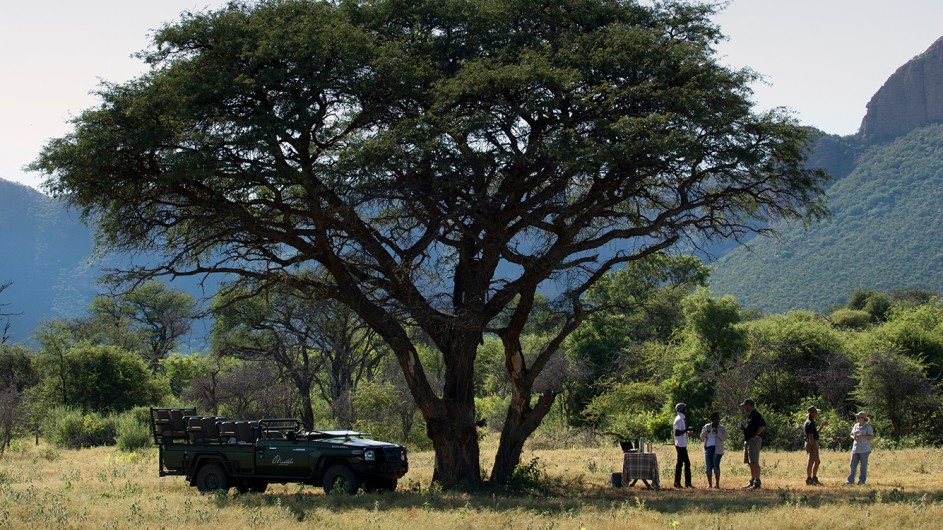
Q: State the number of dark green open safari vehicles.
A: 1